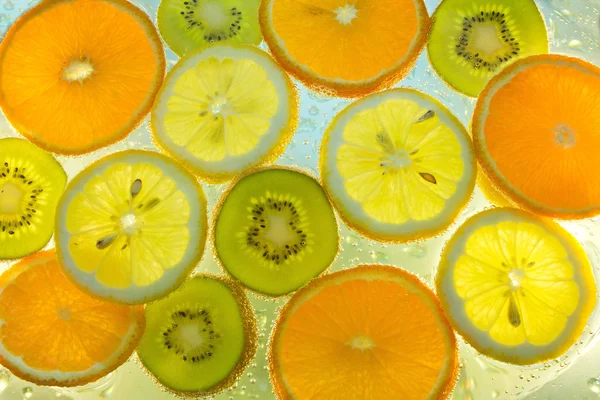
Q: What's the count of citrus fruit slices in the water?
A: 9